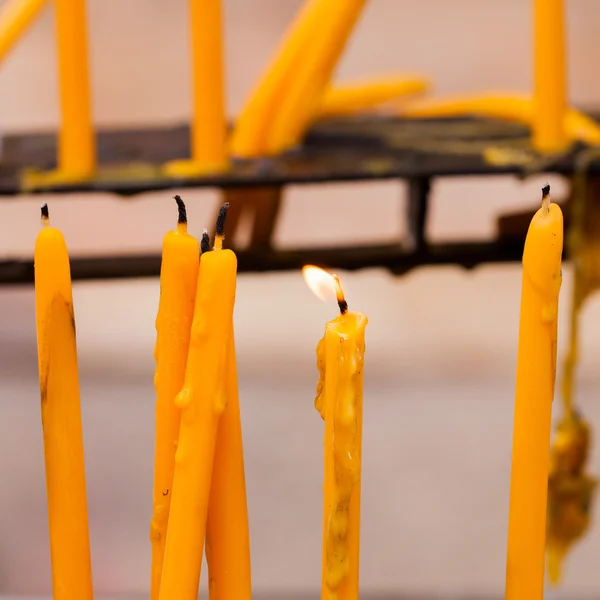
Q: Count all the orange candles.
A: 14